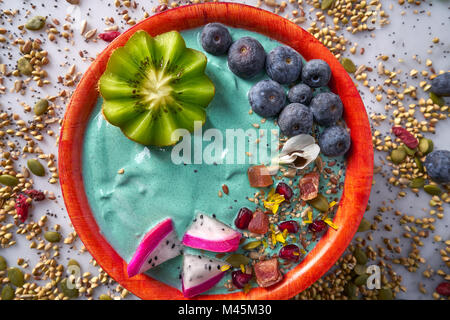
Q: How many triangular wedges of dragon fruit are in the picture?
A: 3